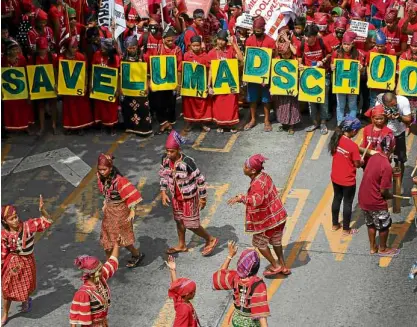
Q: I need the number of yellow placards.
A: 14